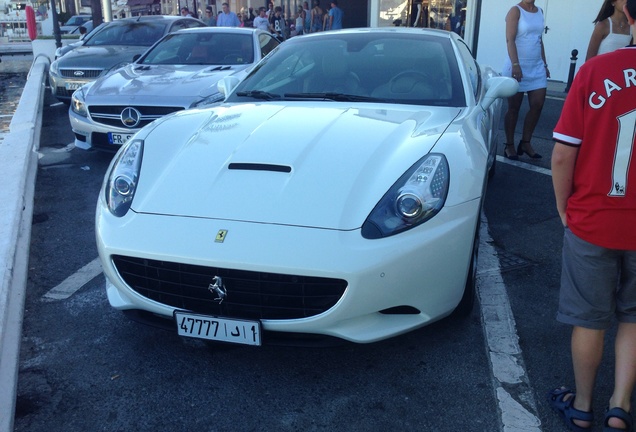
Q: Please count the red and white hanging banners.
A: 0